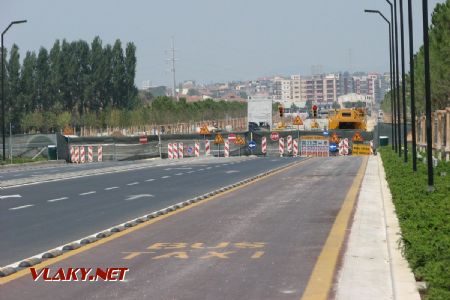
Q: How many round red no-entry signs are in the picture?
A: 2